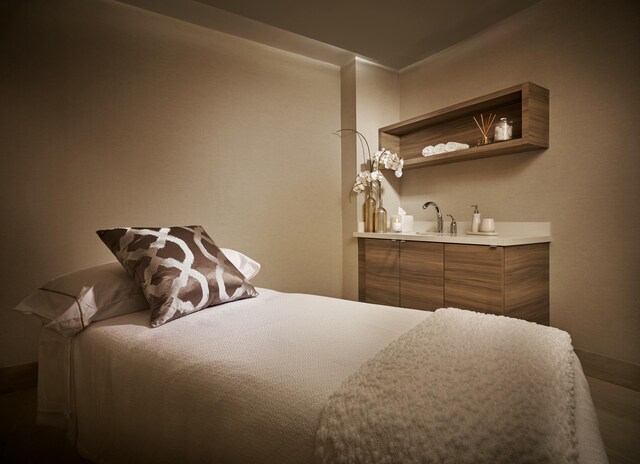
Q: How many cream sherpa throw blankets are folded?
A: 1